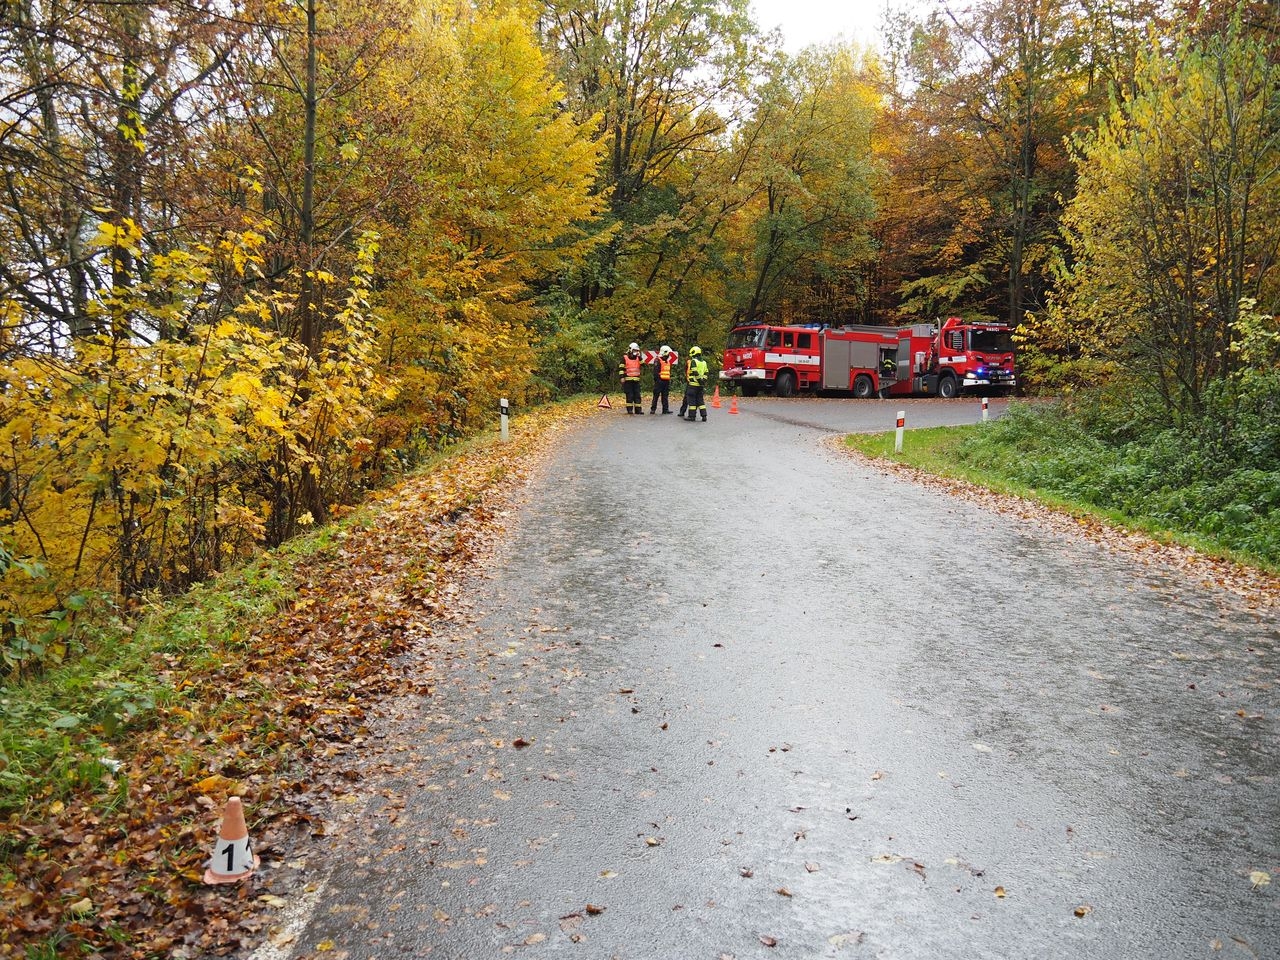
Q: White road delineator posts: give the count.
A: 3